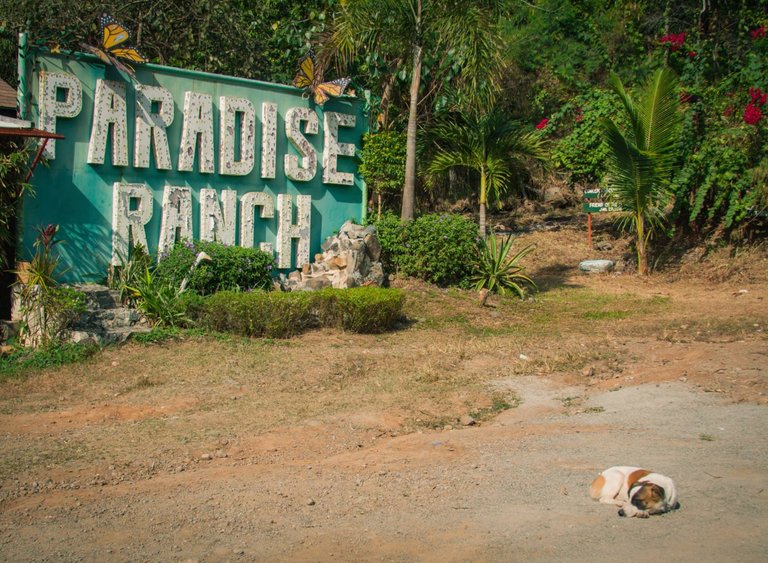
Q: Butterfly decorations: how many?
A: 2